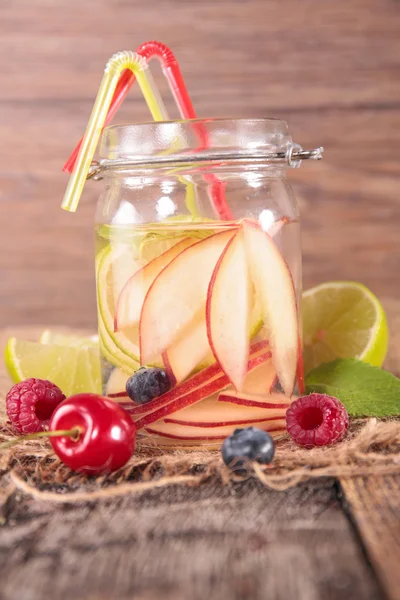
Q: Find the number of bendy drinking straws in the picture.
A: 2